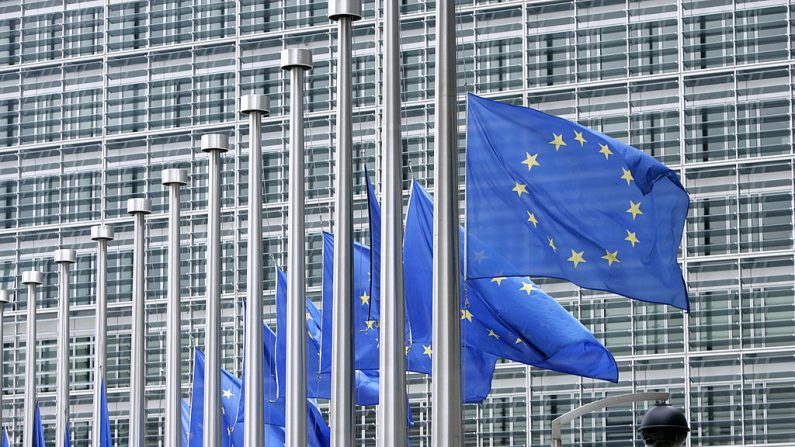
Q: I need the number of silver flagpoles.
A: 12